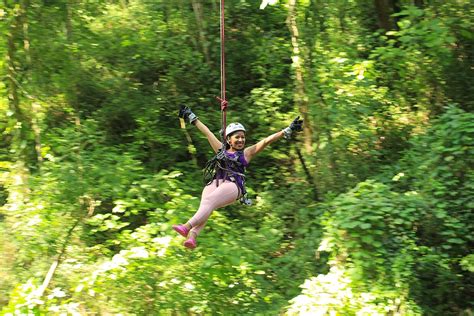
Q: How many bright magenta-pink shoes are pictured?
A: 2